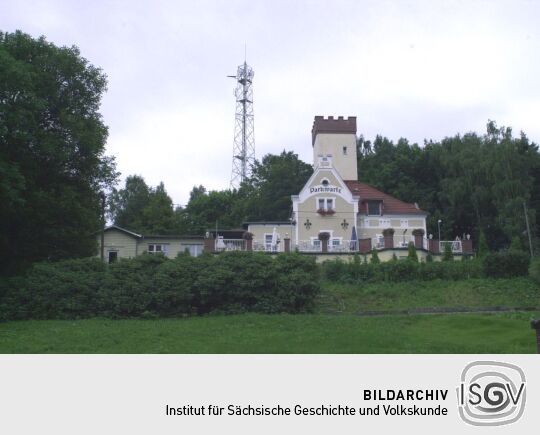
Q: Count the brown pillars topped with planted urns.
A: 4